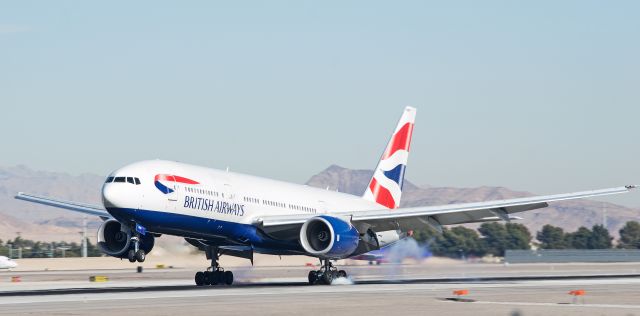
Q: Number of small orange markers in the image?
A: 2